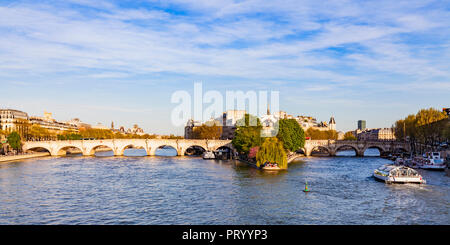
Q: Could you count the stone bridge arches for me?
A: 12